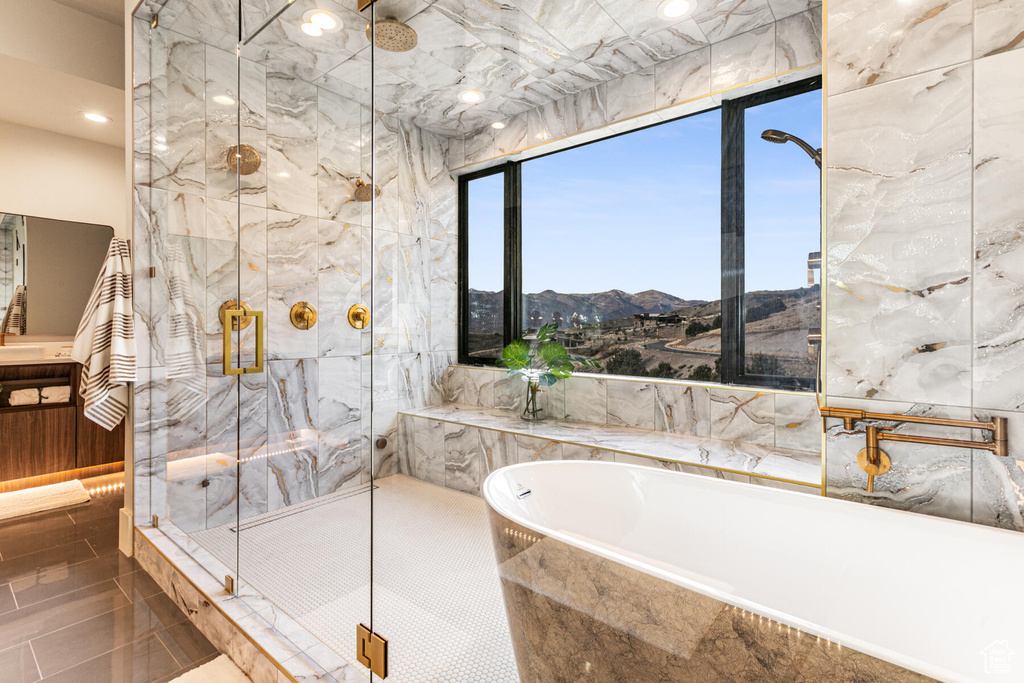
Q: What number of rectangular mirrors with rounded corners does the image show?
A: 1